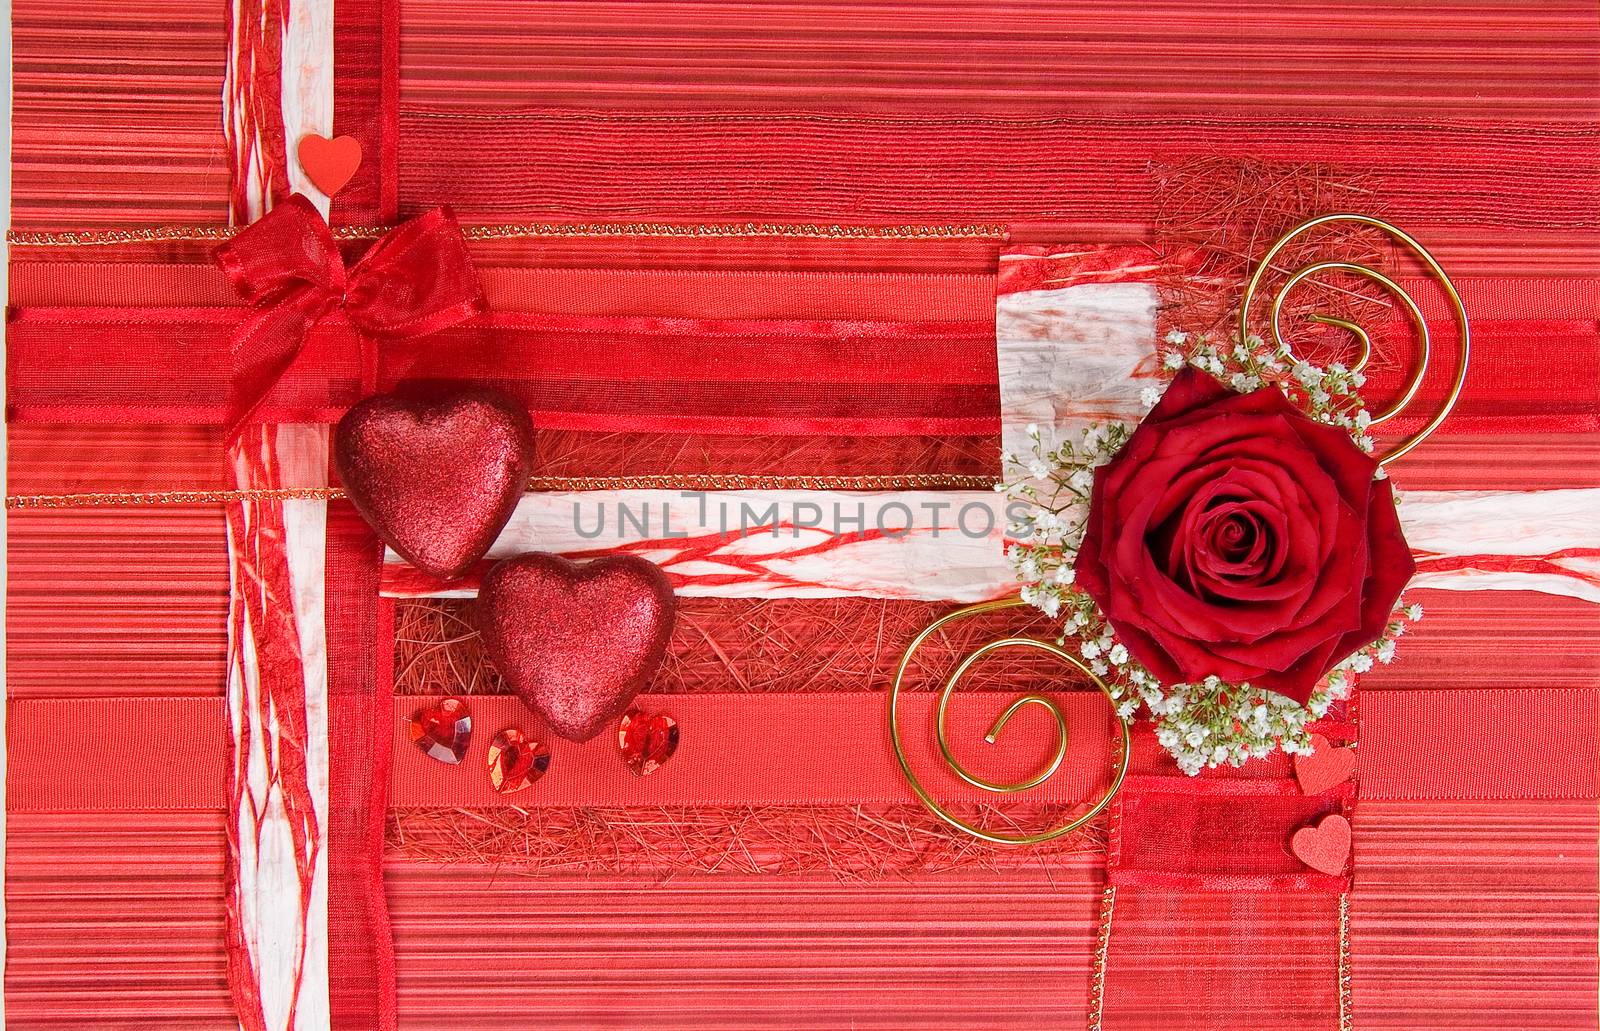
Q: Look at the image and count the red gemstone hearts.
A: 3